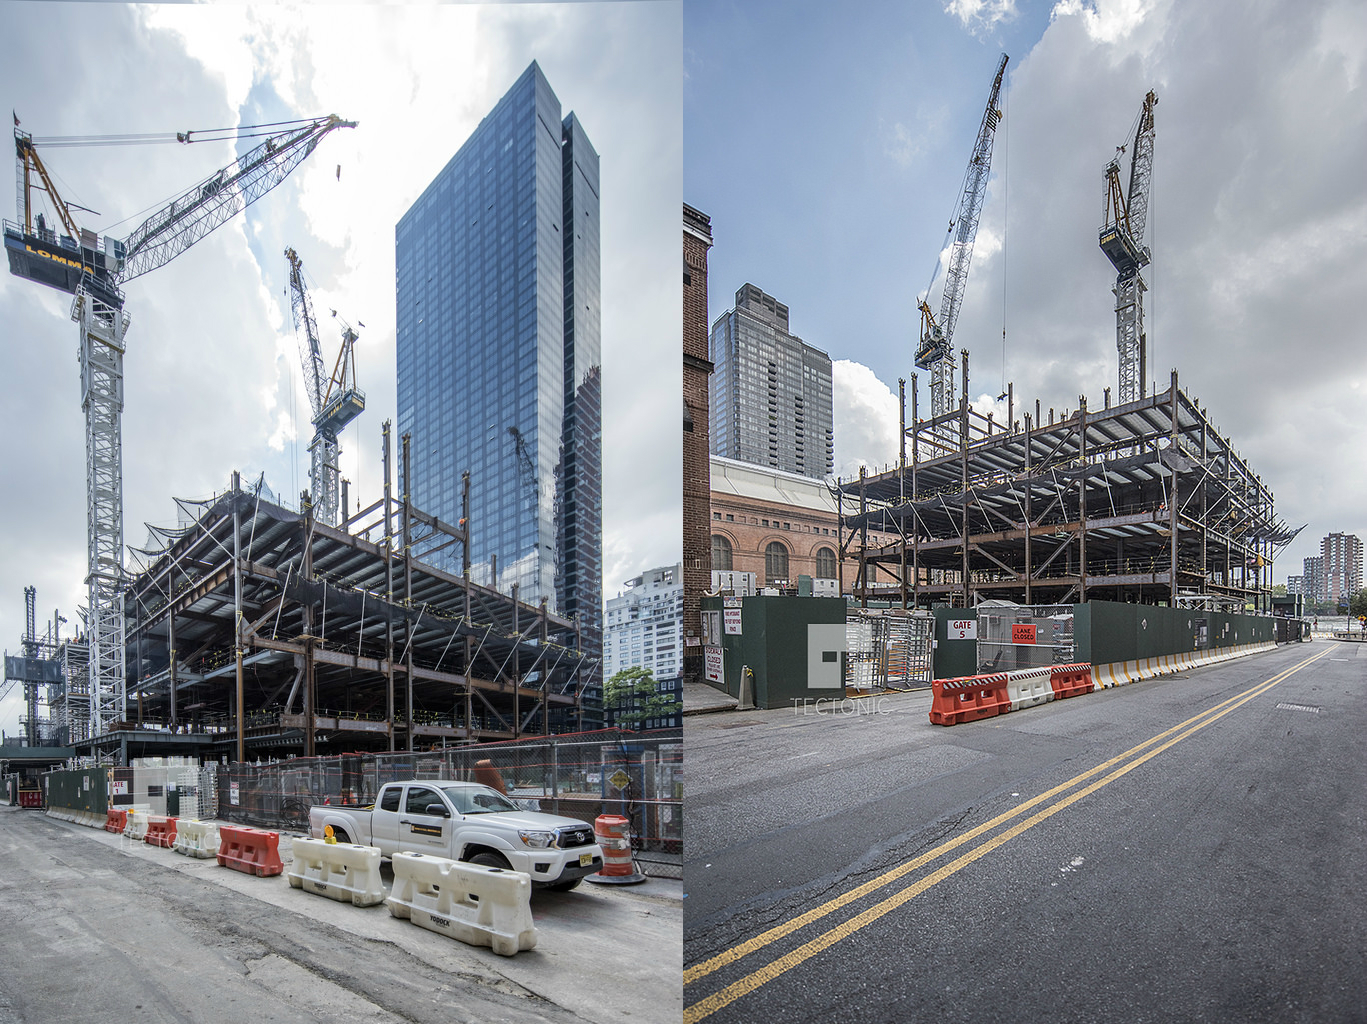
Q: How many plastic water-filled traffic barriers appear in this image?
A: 10